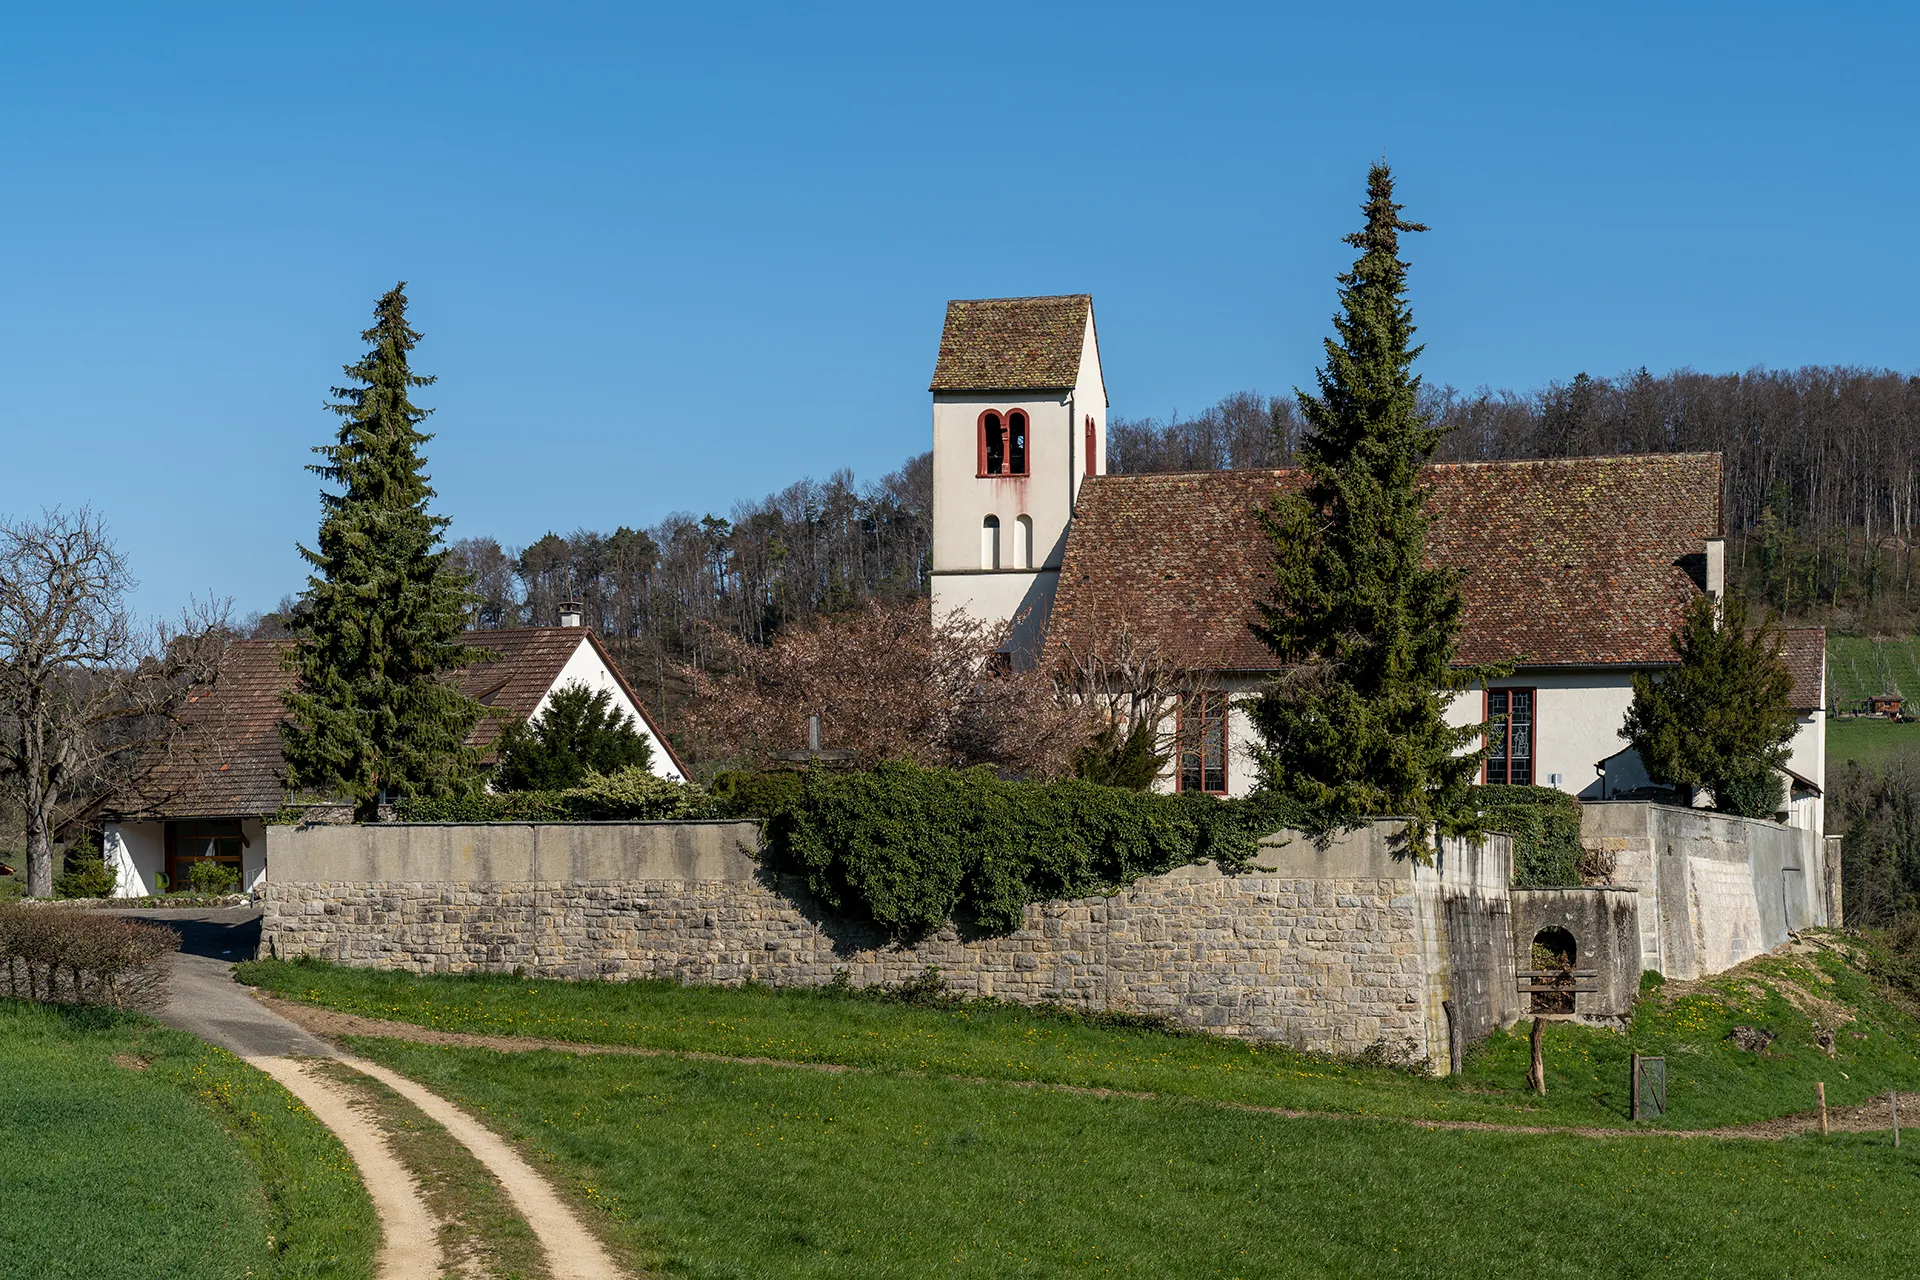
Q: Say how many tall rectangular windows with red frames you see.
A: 2